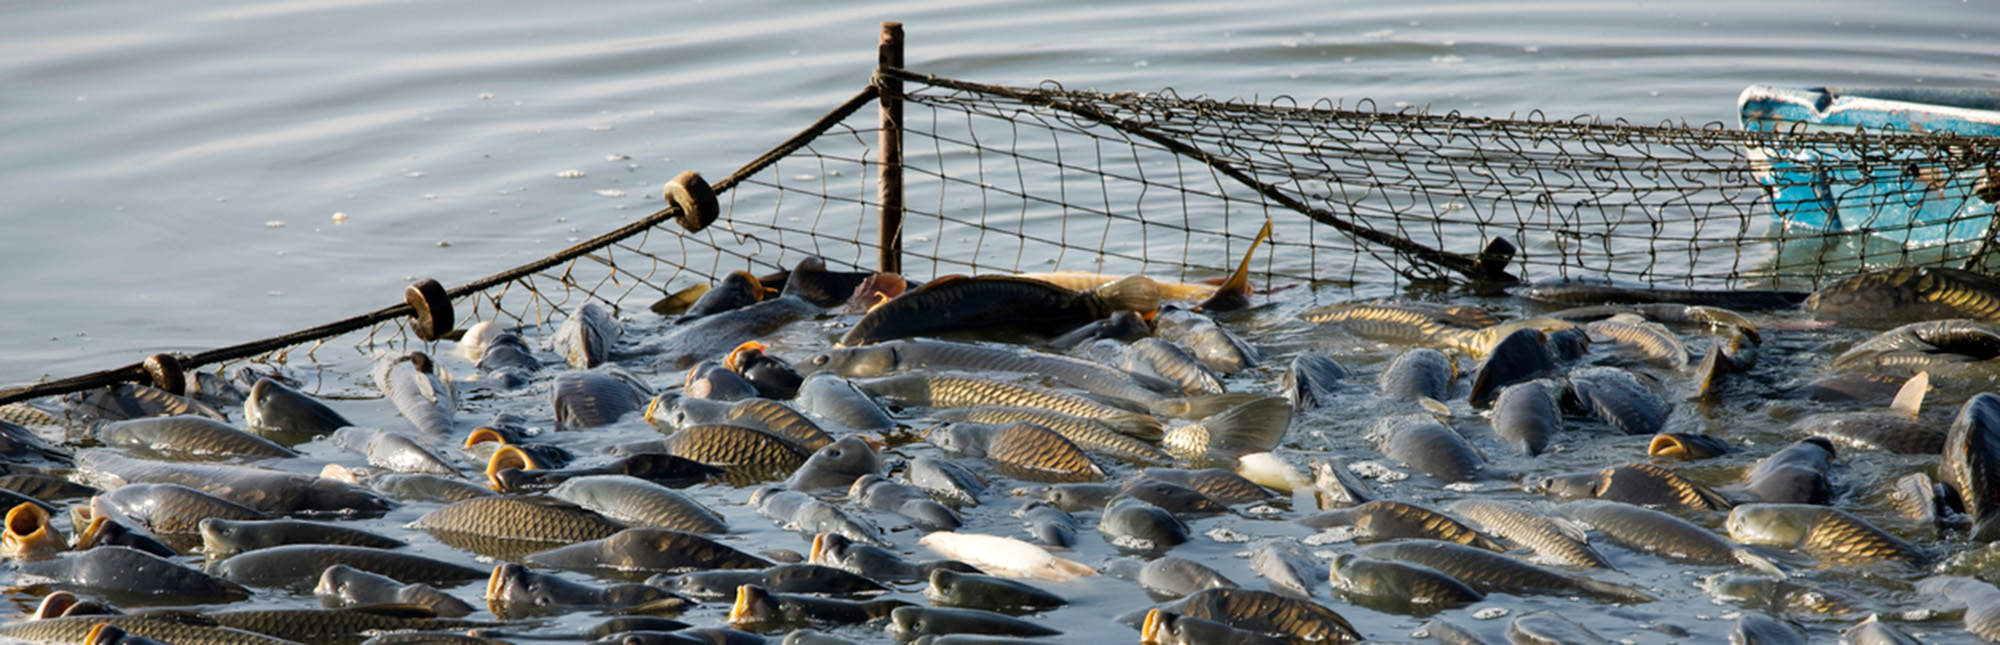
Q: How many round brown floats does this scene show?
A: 3